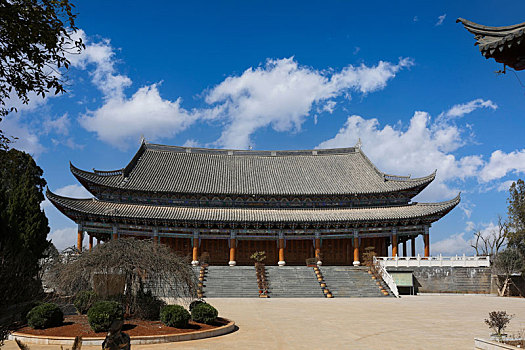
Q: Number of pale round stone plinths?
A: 5